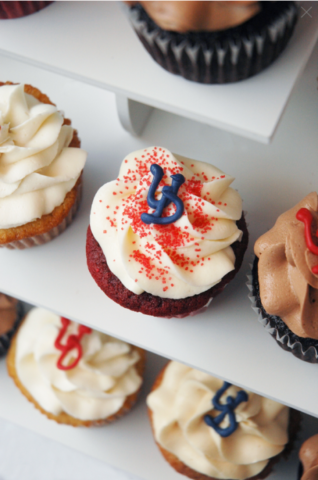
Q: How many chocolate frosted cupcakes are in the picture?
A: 4